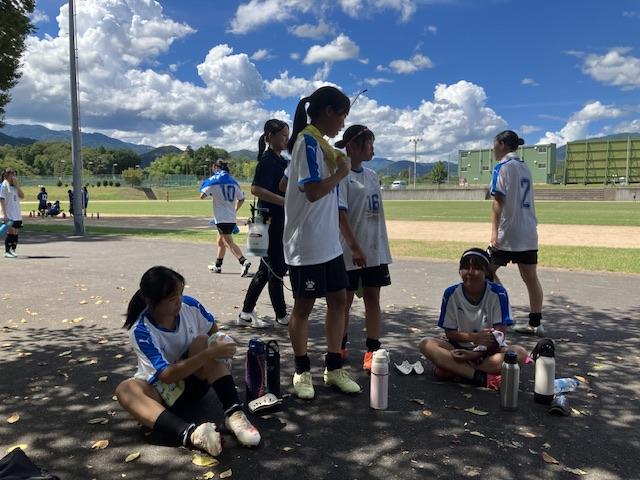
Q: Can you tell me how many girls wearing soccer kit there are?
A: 7